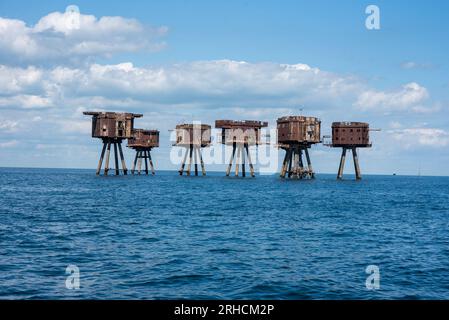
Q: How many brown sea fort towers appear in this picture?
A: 6